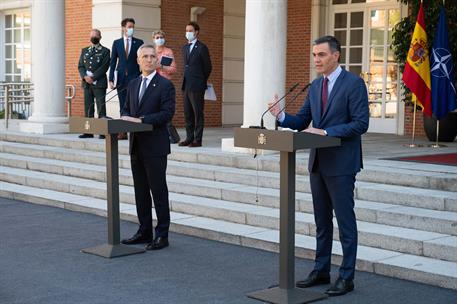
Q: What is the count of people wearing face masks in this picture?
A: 4